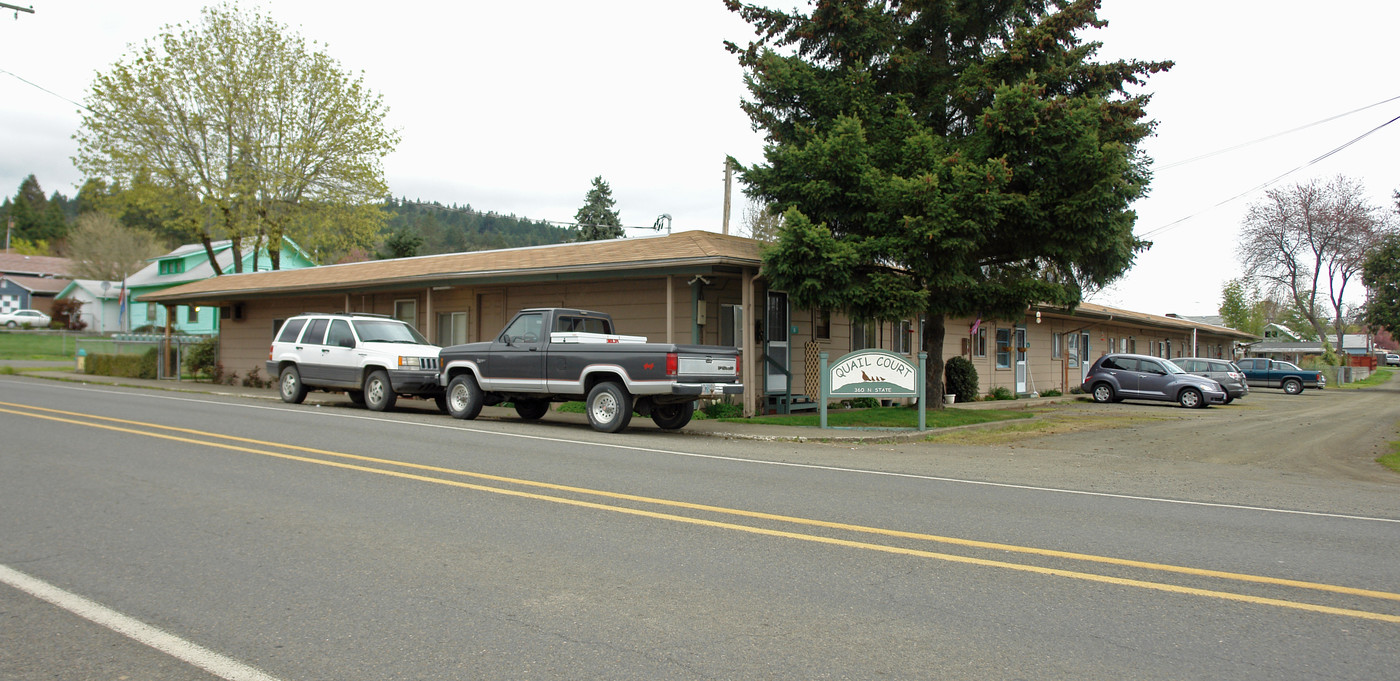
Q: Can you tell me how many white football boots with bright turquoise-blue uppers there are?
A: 0